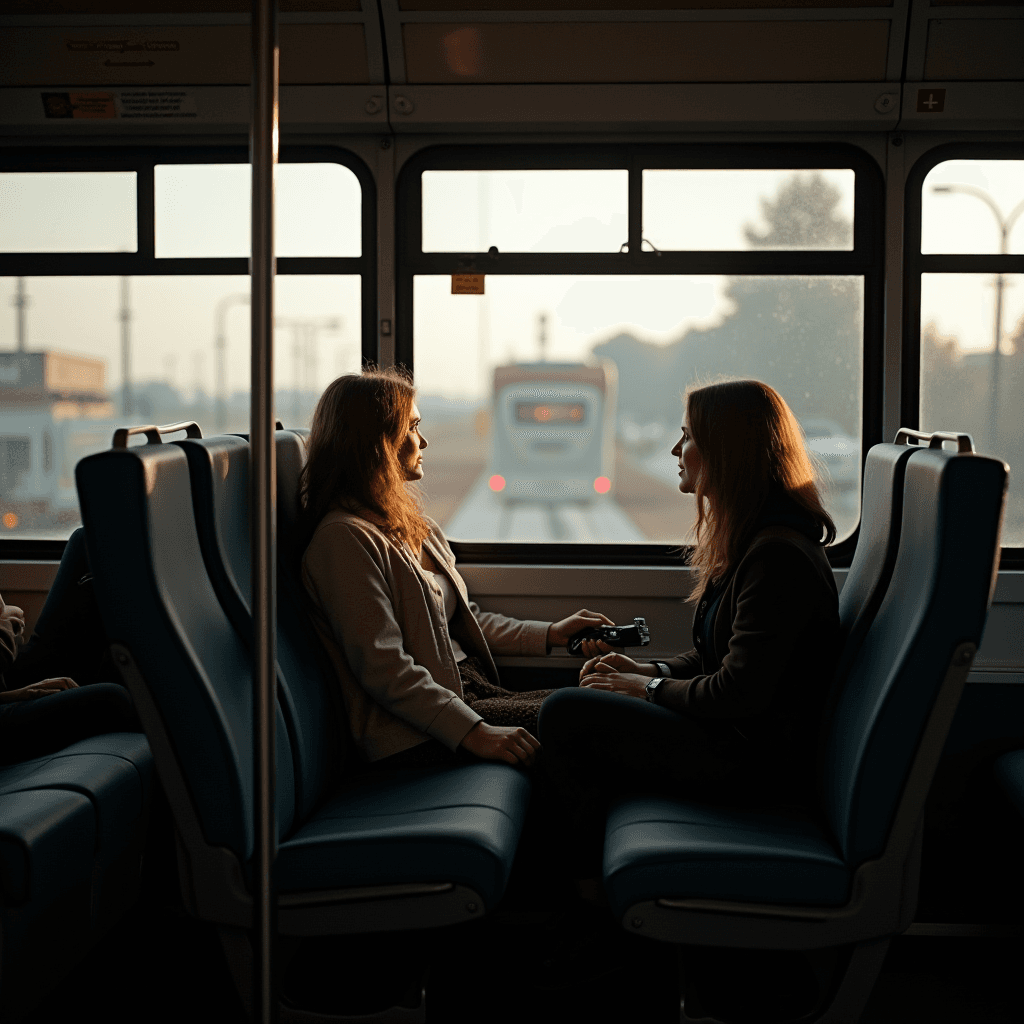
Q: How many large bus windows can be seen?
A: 3